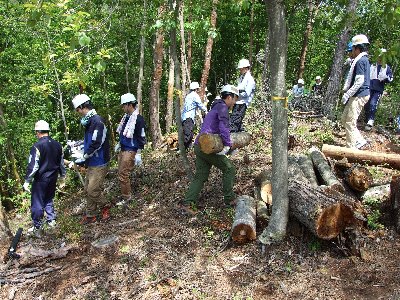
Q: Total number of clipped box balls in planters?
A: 0